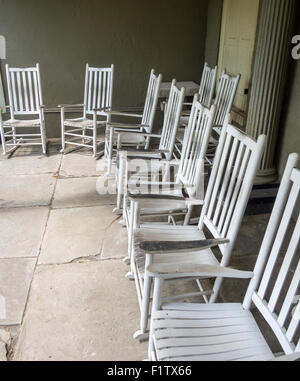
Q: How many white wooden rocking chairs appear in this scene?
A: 9